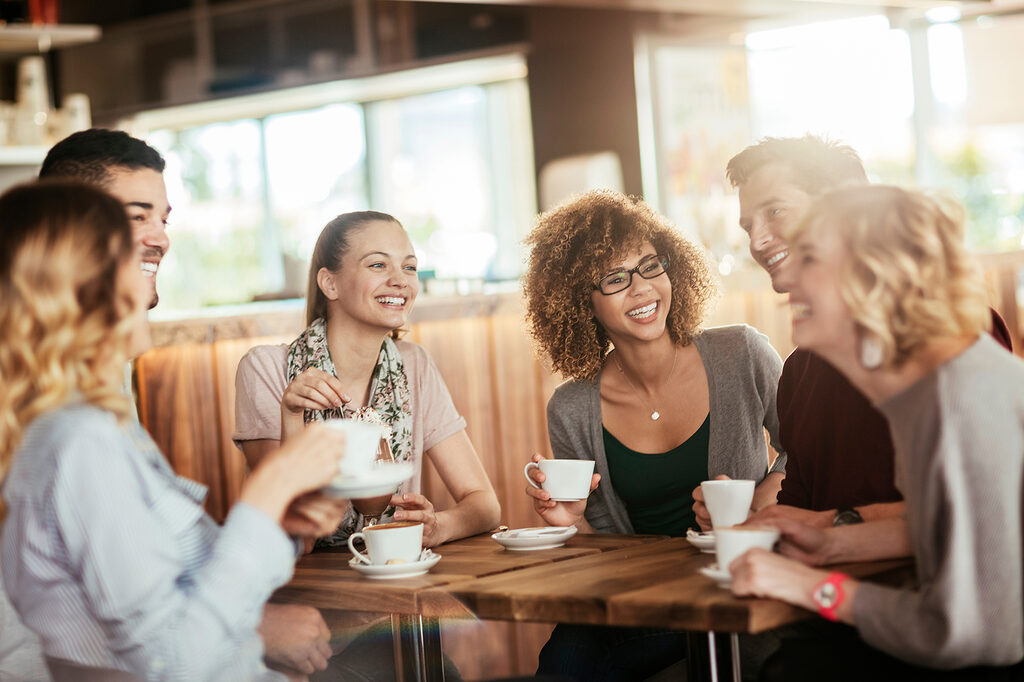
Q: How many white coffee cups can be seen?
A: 5